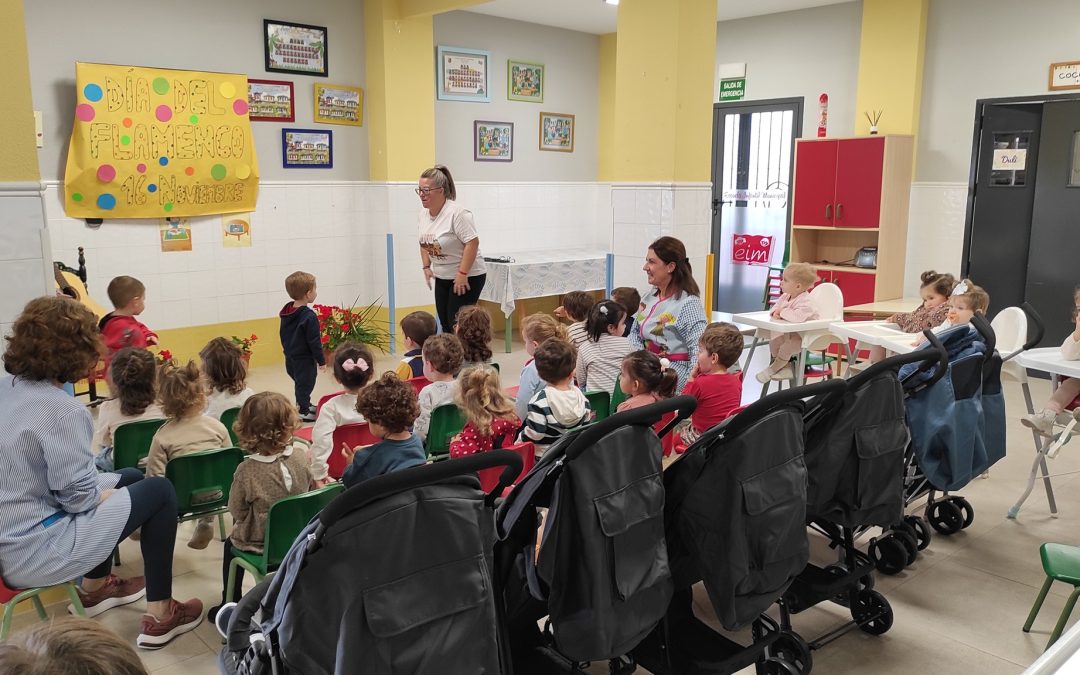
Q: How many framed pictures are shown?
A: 8